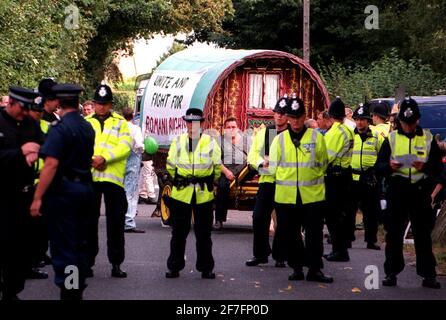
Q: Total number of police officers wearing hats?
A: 12